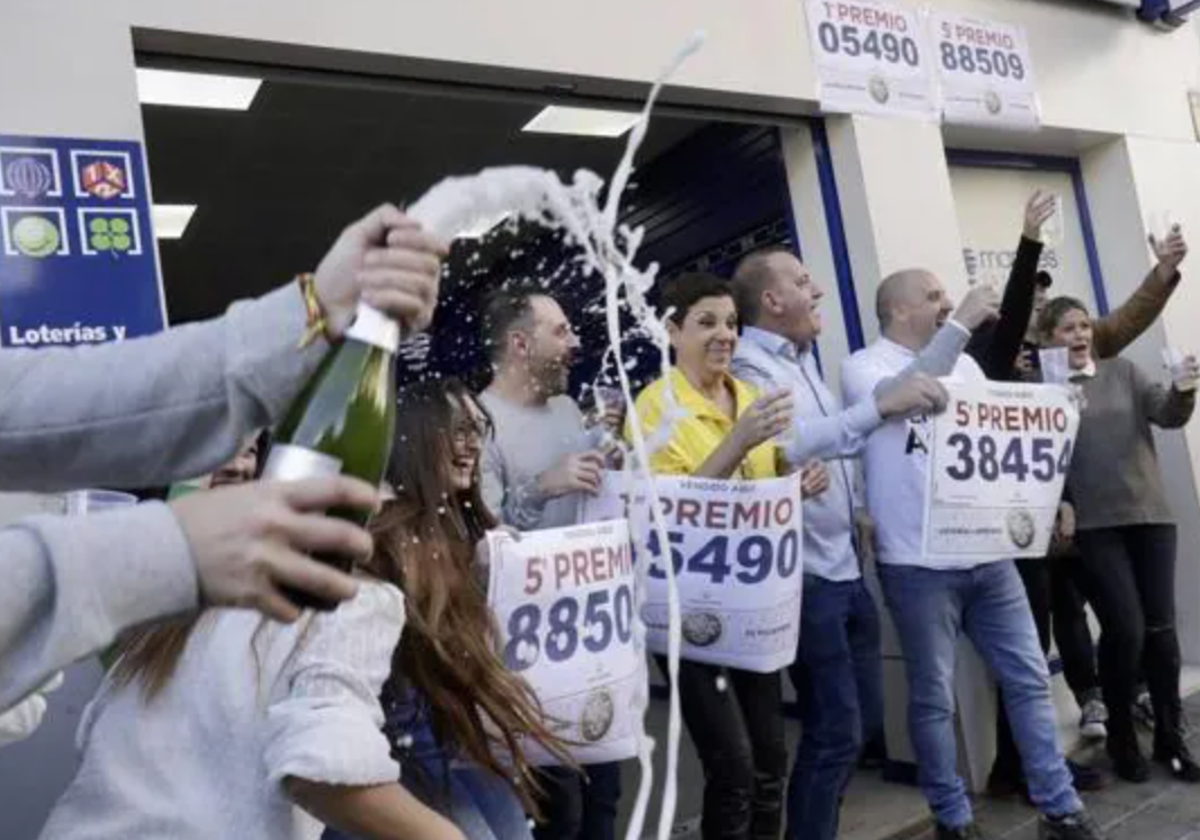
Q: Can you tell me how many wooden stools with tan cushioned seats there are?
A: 0